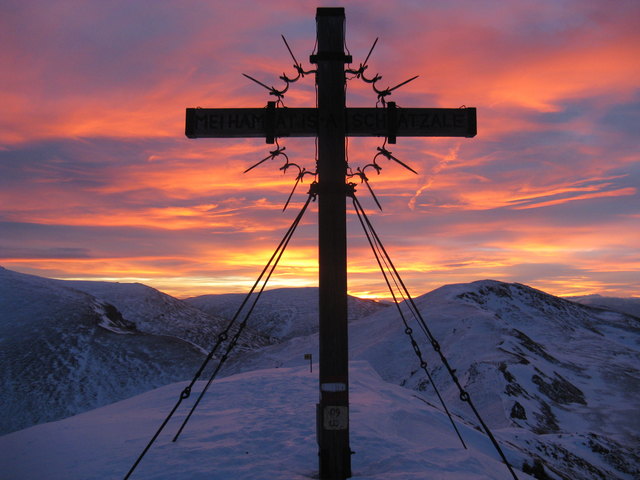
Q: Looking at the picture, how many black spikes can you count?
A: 8